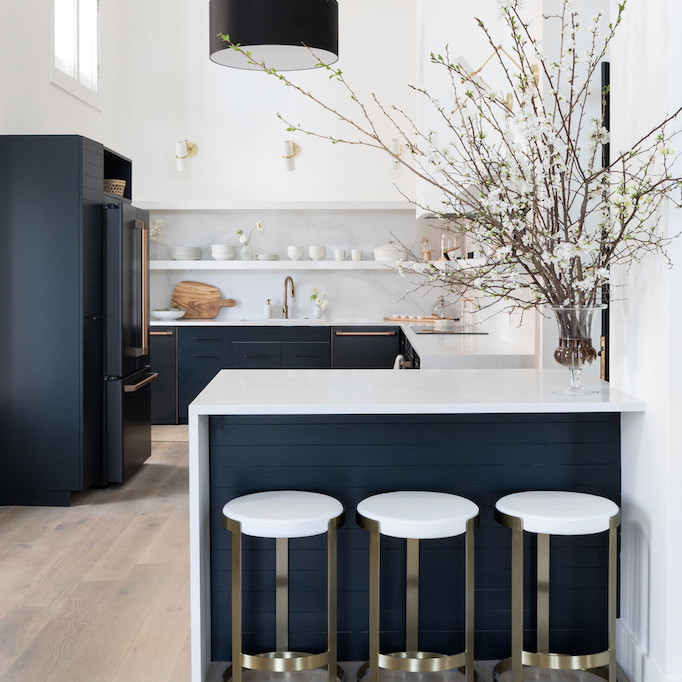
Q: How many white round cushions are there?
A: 3